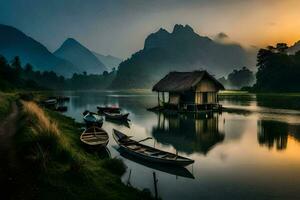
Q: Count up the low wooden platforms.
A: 1